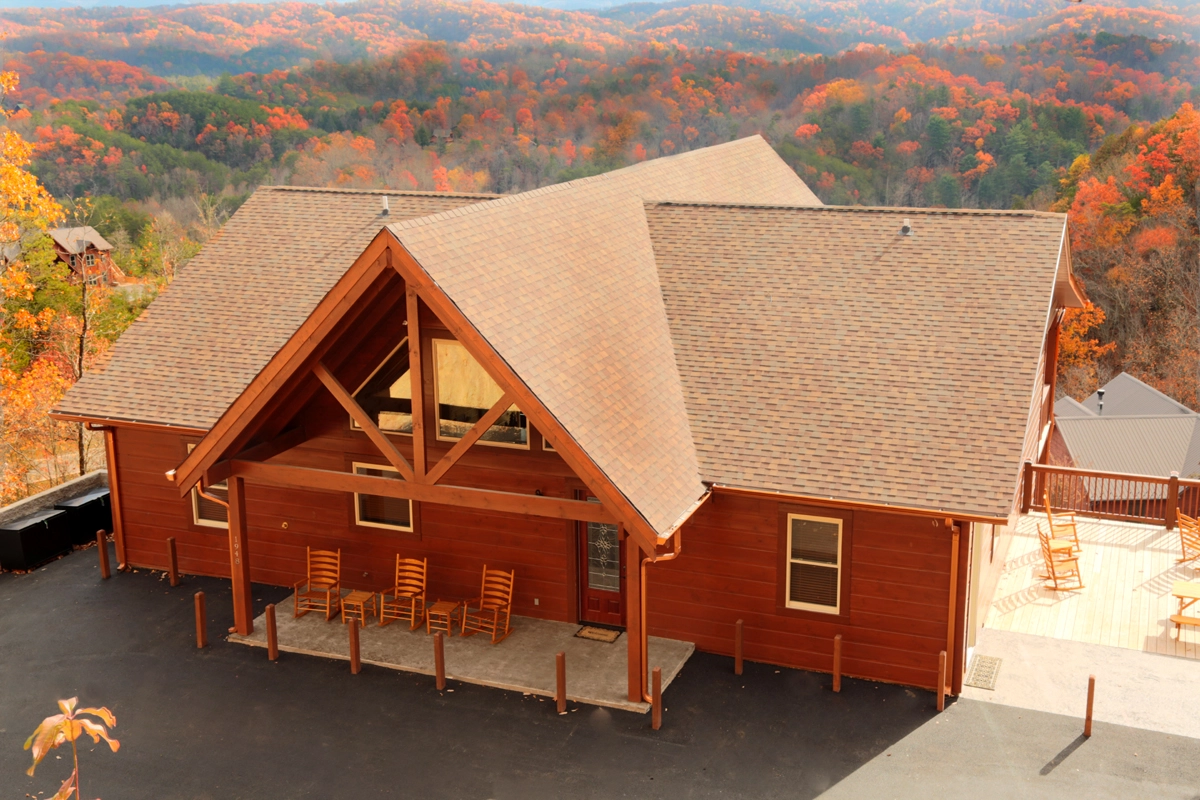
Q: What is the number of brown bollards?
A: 12